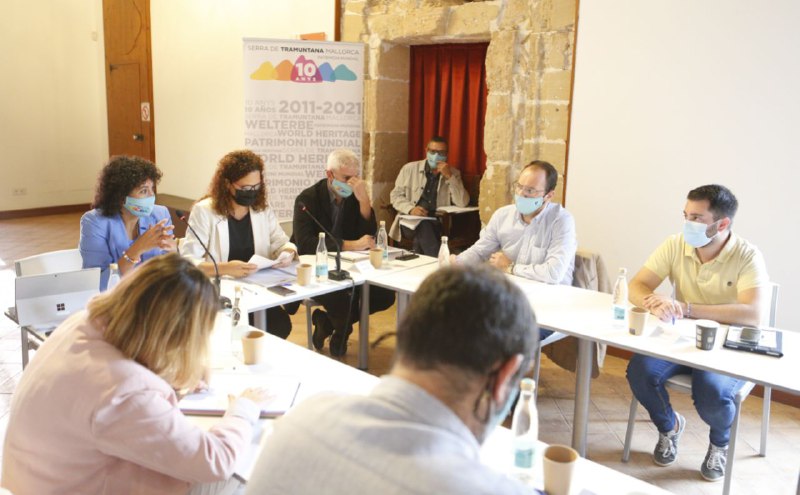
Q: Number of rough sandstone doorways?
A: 1